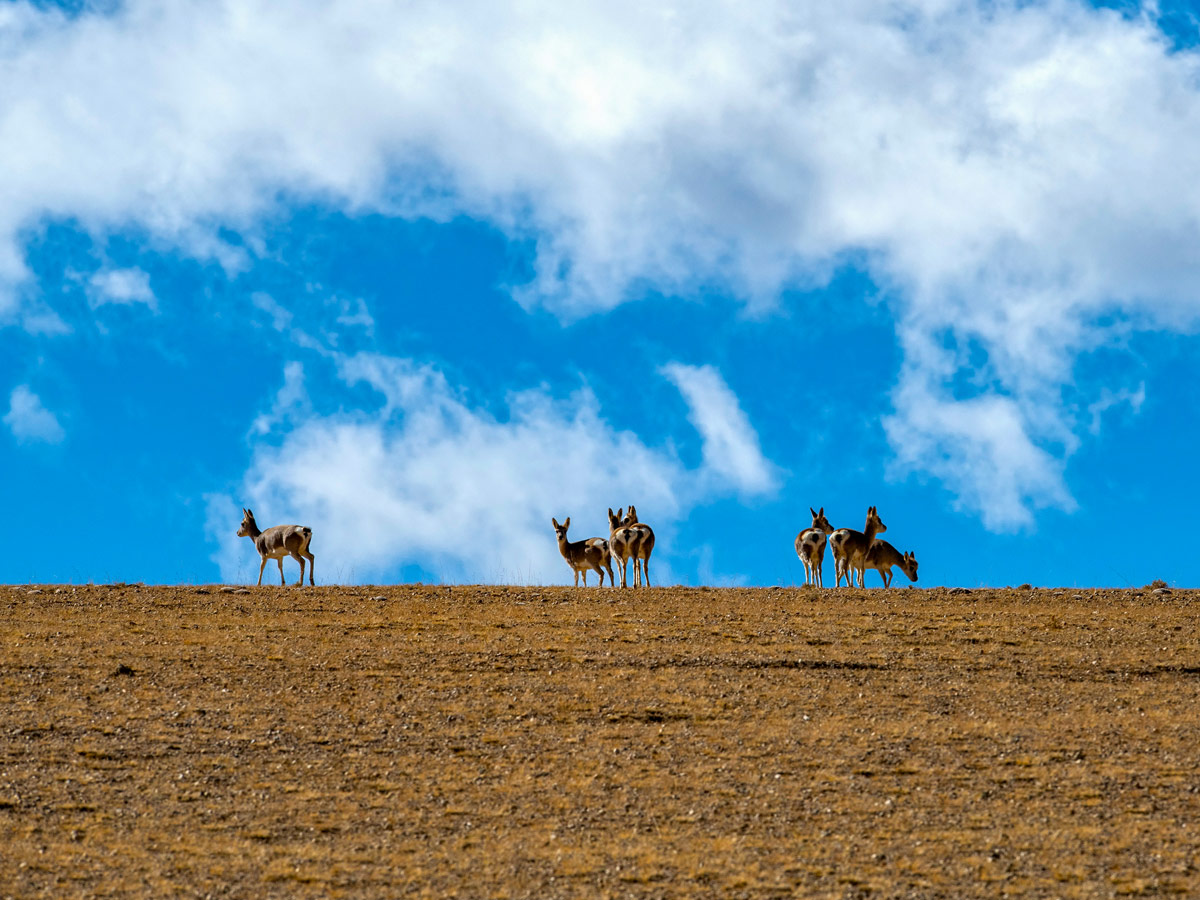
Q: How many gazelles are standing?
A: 7